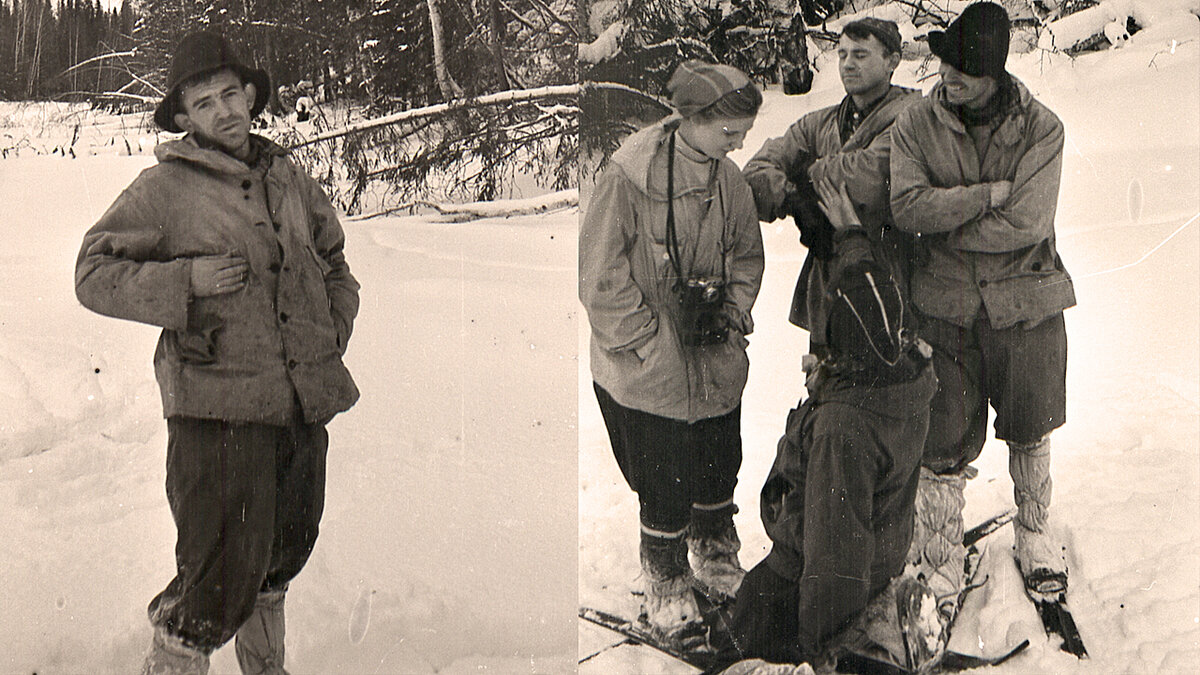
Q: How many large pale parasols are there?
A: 0